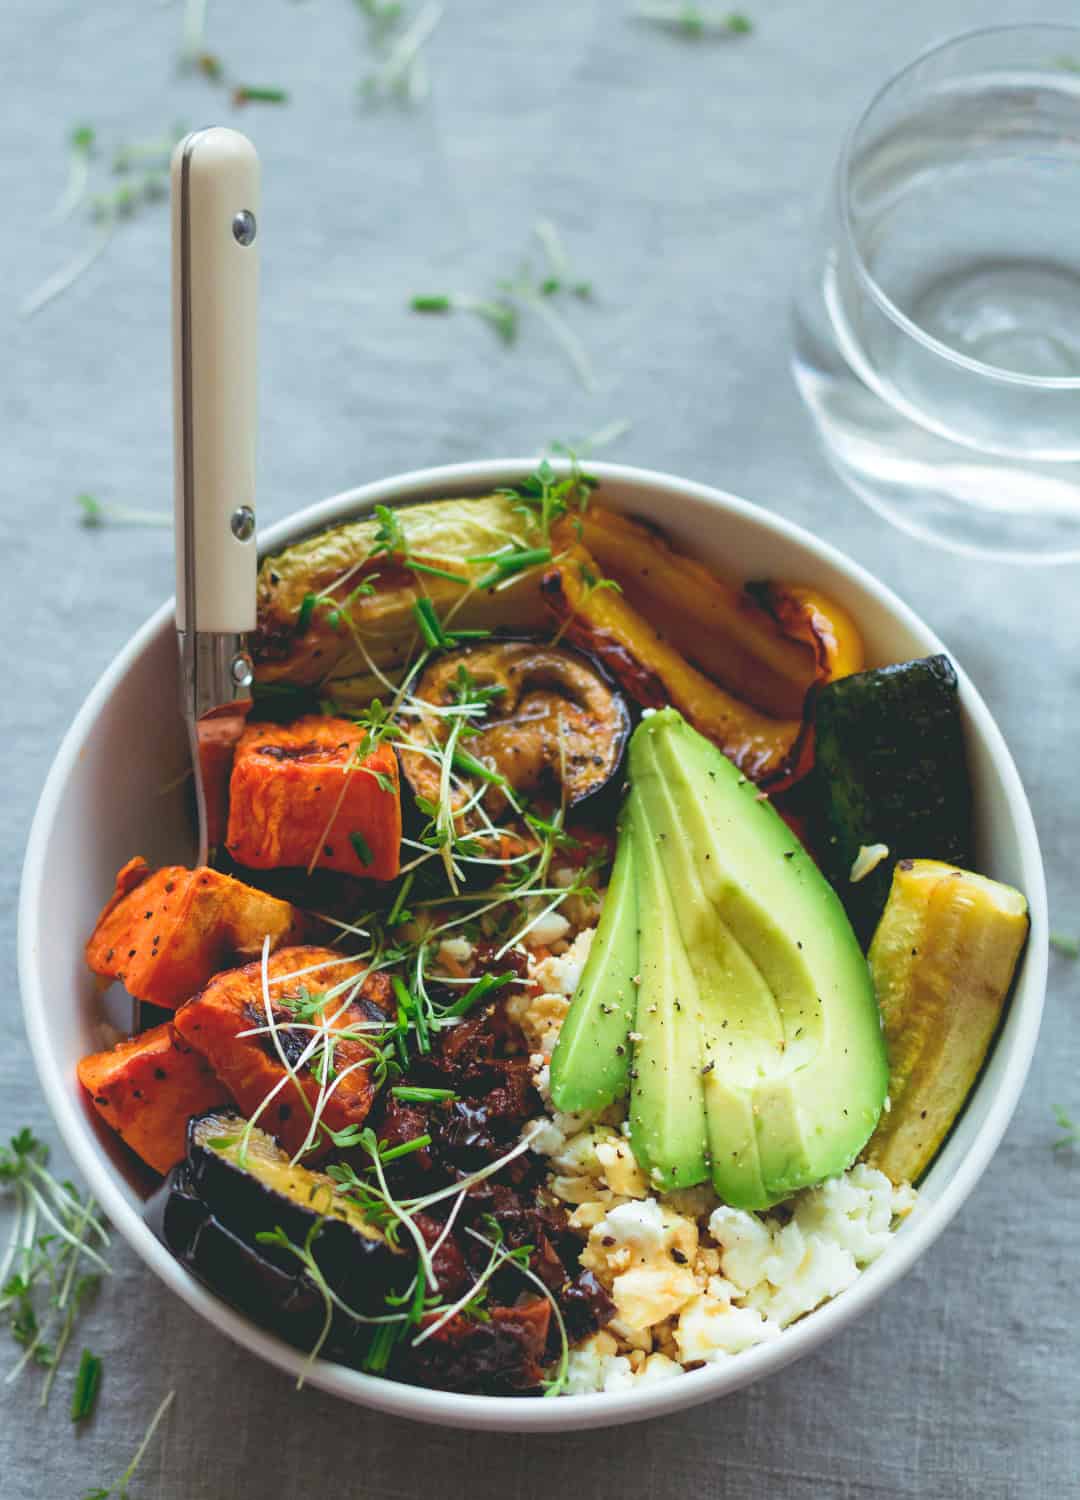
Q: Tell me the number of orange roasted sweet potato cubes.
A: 4